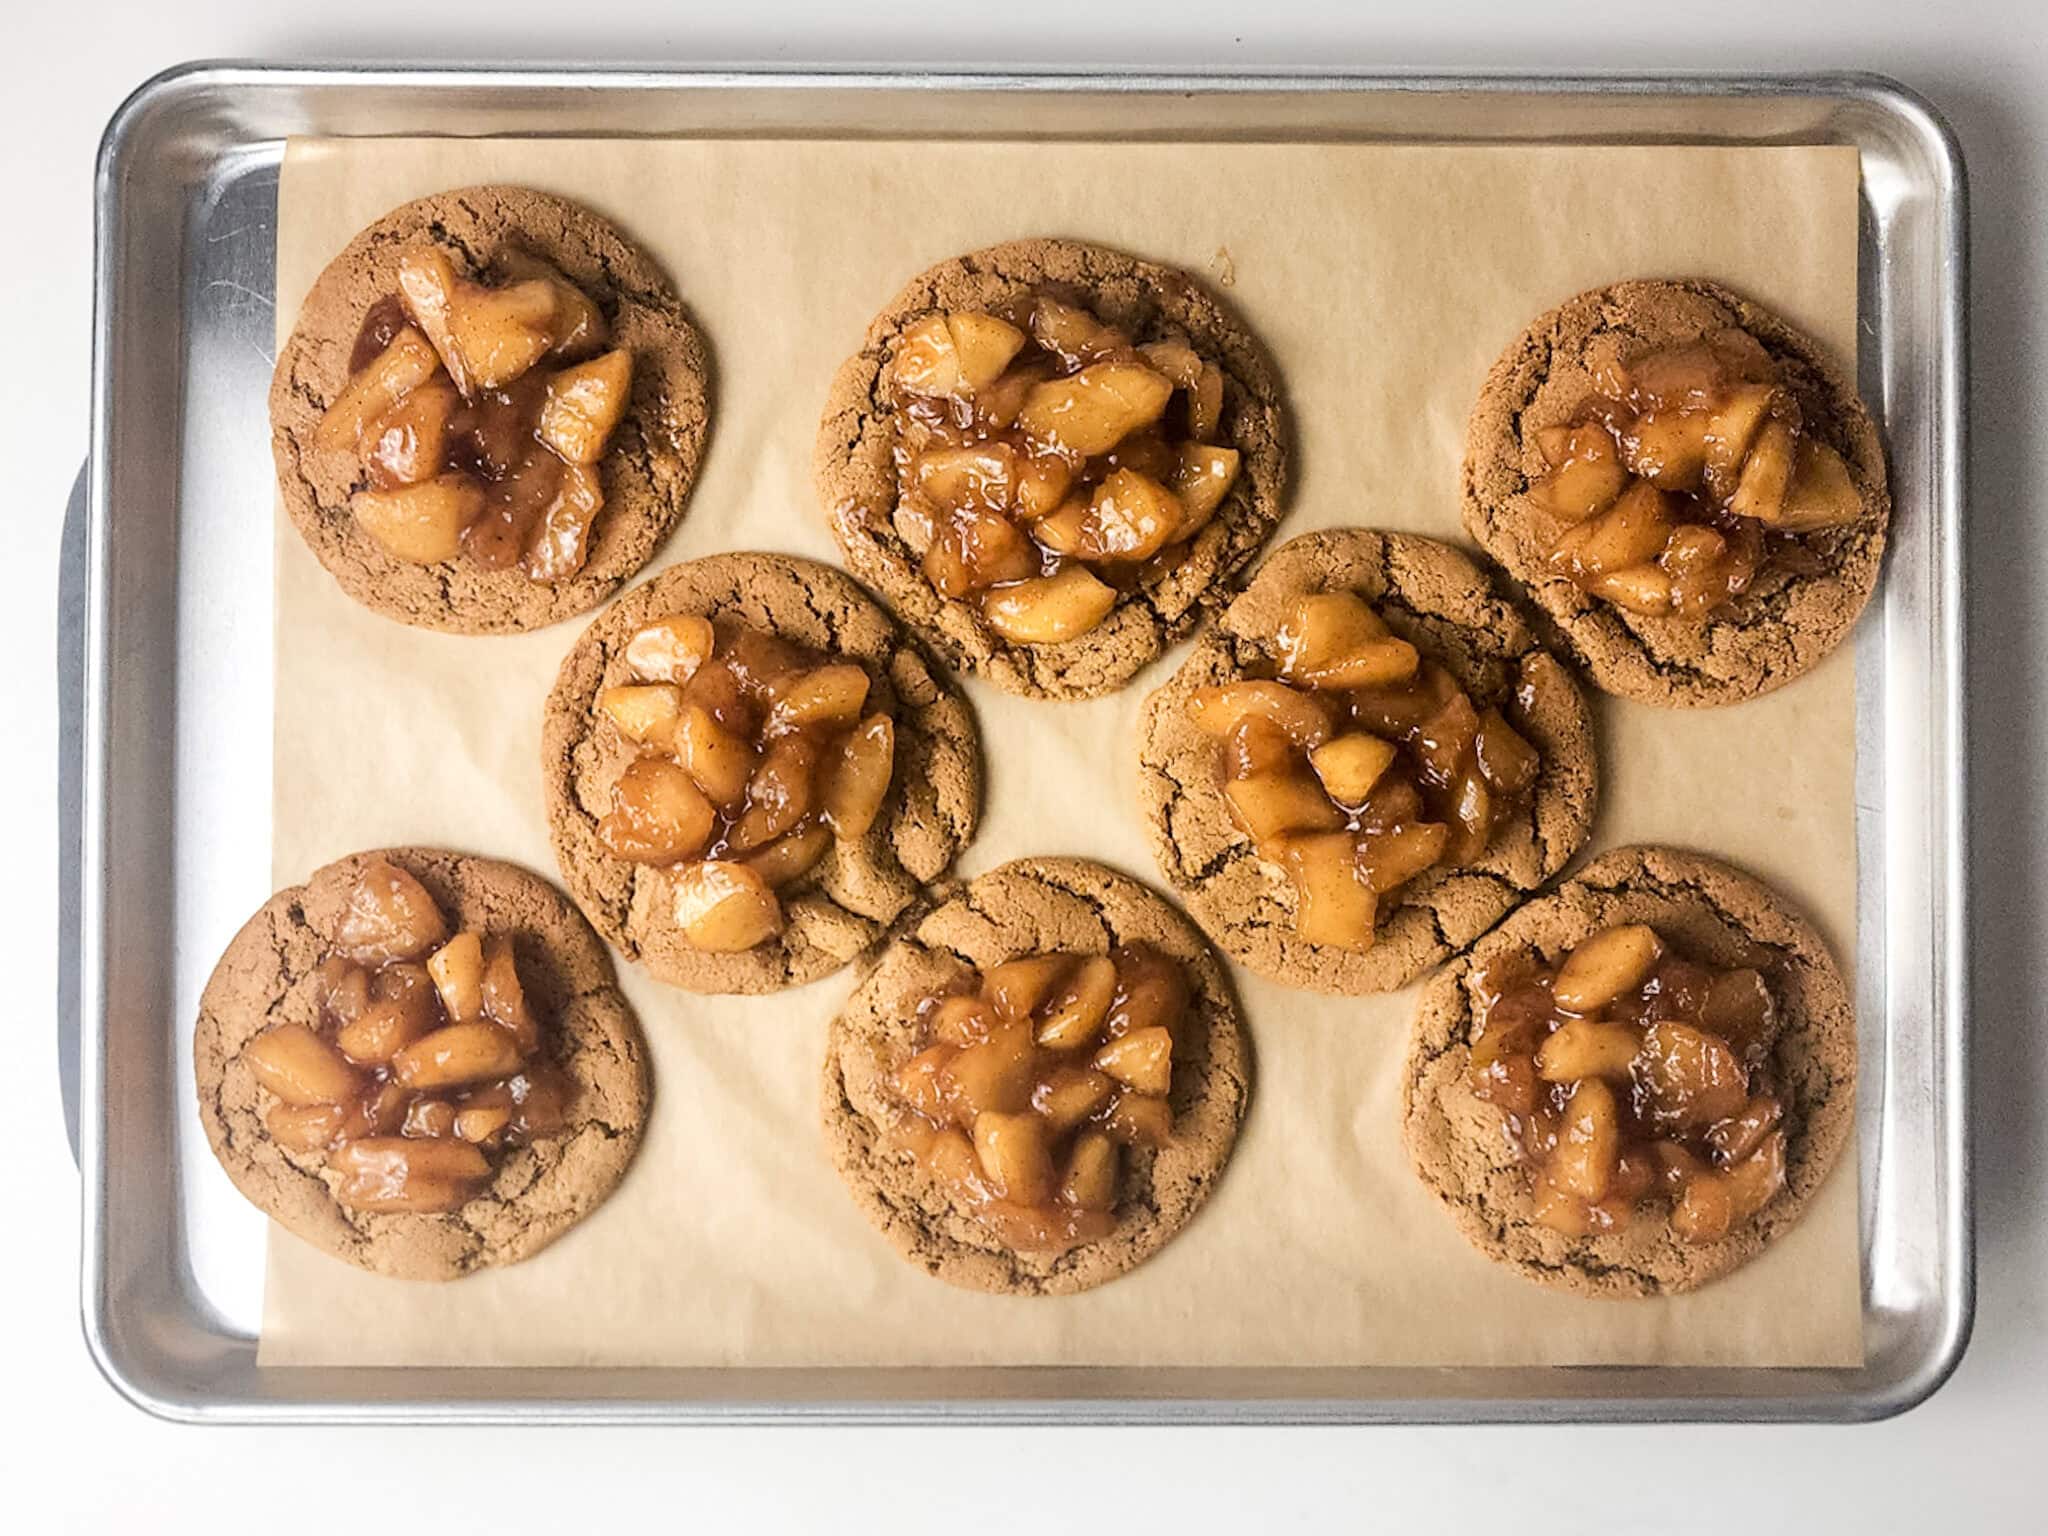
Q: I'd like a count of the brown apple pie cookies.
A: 8